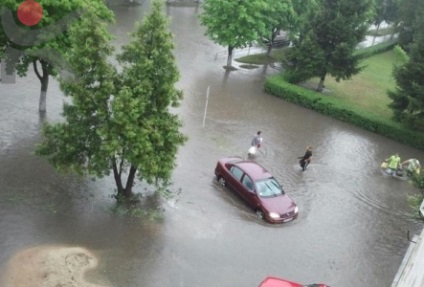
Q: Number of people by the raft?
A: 2